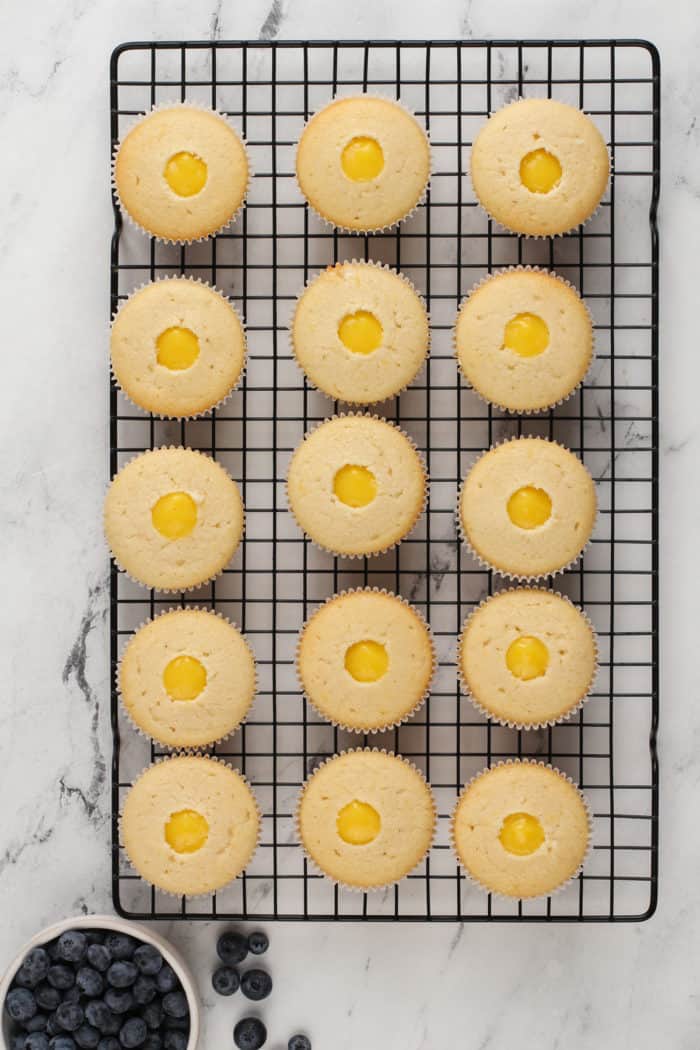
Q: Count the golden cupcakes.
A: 15